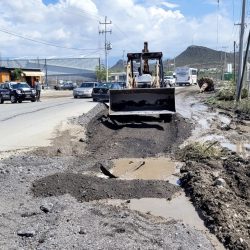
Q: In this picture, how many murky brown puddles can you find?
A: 2